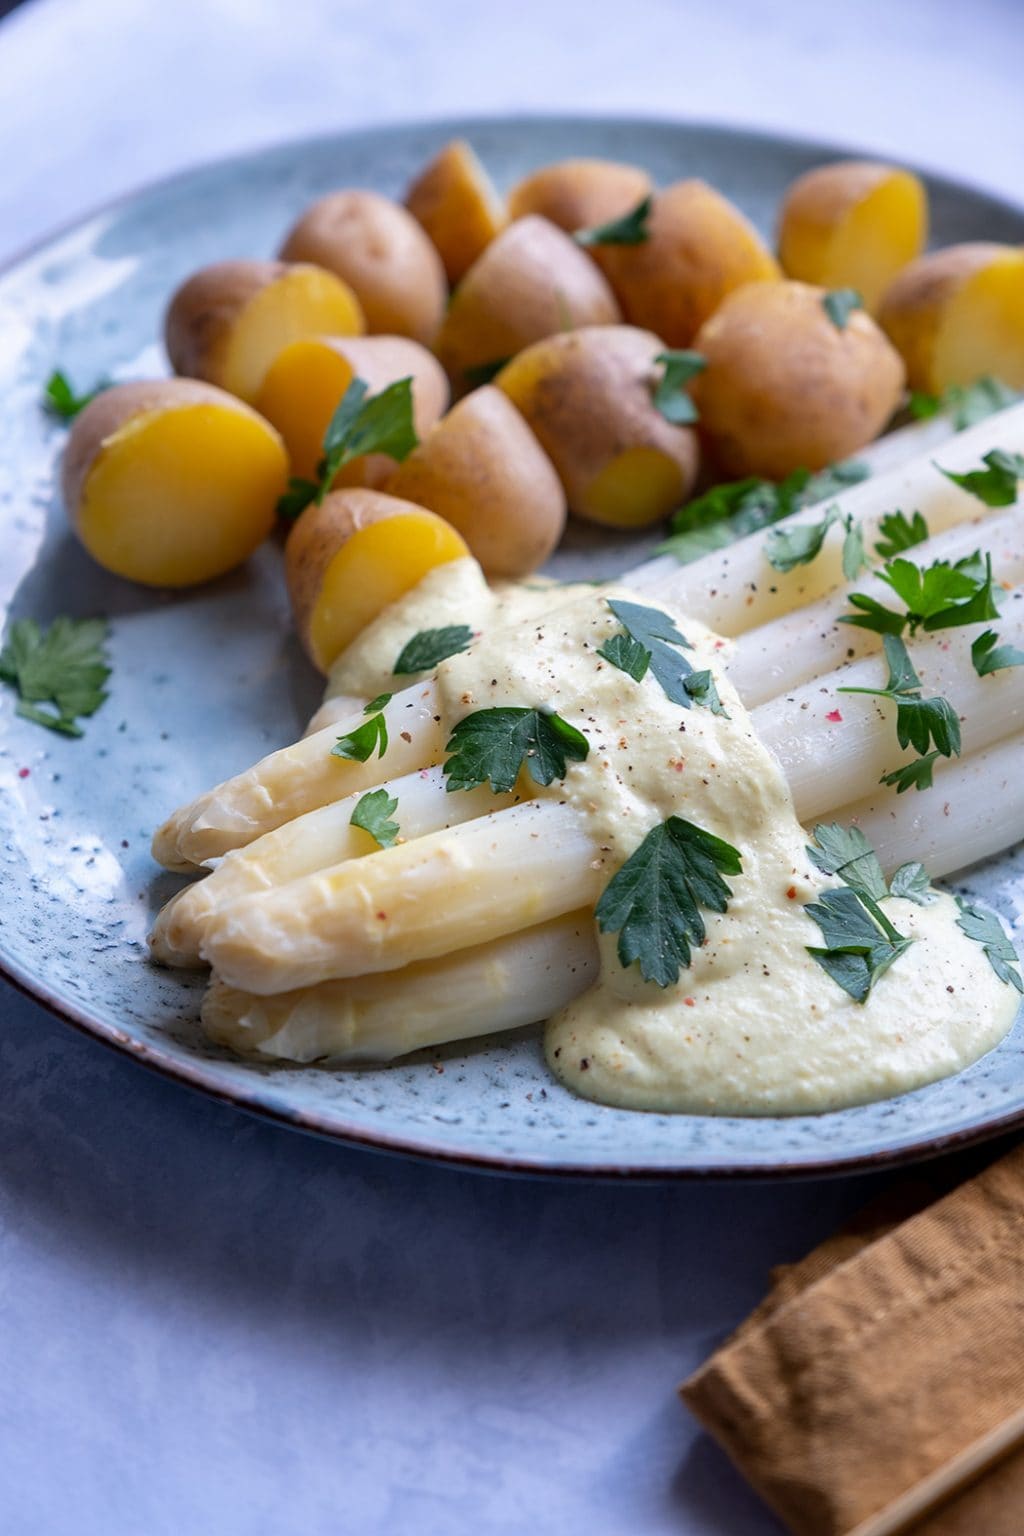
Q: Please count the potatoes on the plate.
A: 14